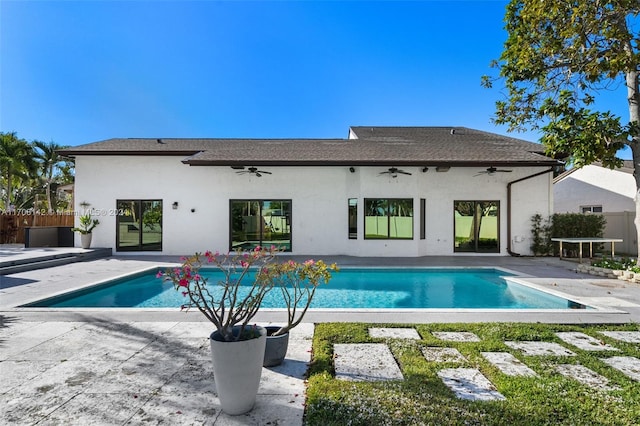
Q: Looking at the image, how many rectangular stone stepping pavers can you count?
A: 11